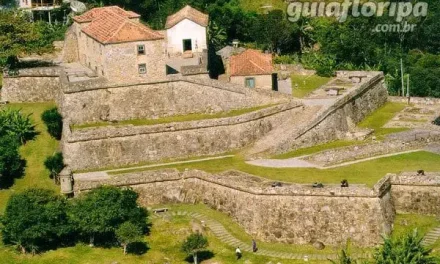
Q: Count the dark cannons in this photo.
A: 4